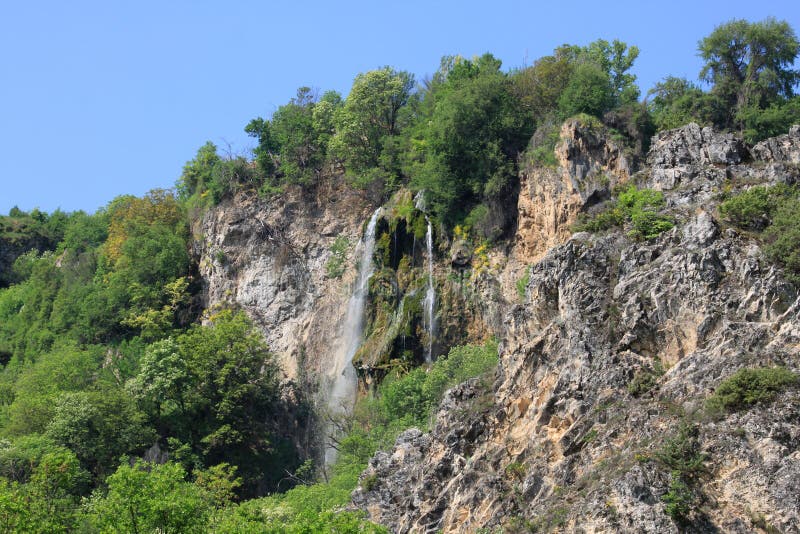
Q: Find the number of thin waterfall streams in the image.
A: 2